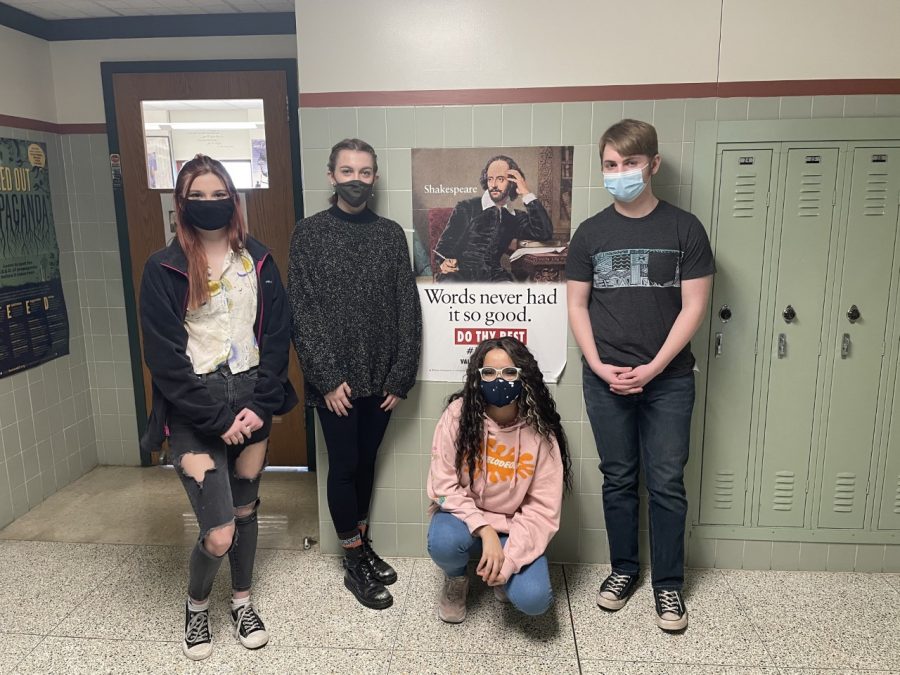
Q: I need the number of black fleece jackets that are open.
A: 1